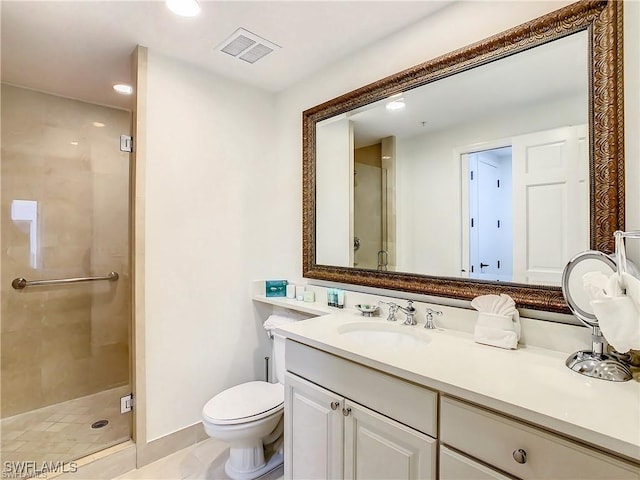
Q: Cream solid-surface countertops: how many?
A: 1